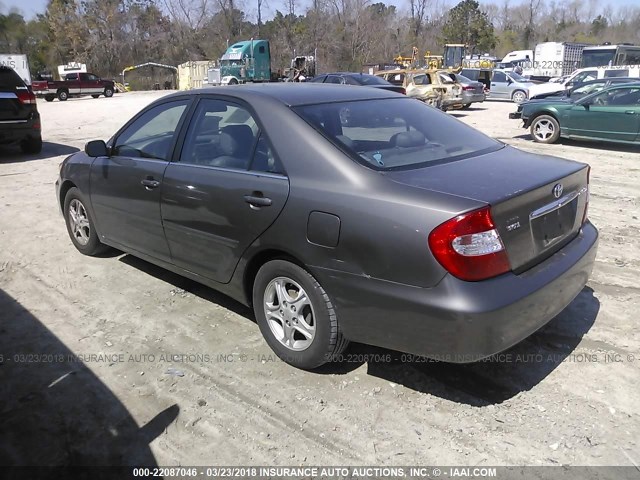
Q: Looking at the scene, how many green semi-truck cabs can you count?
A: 1